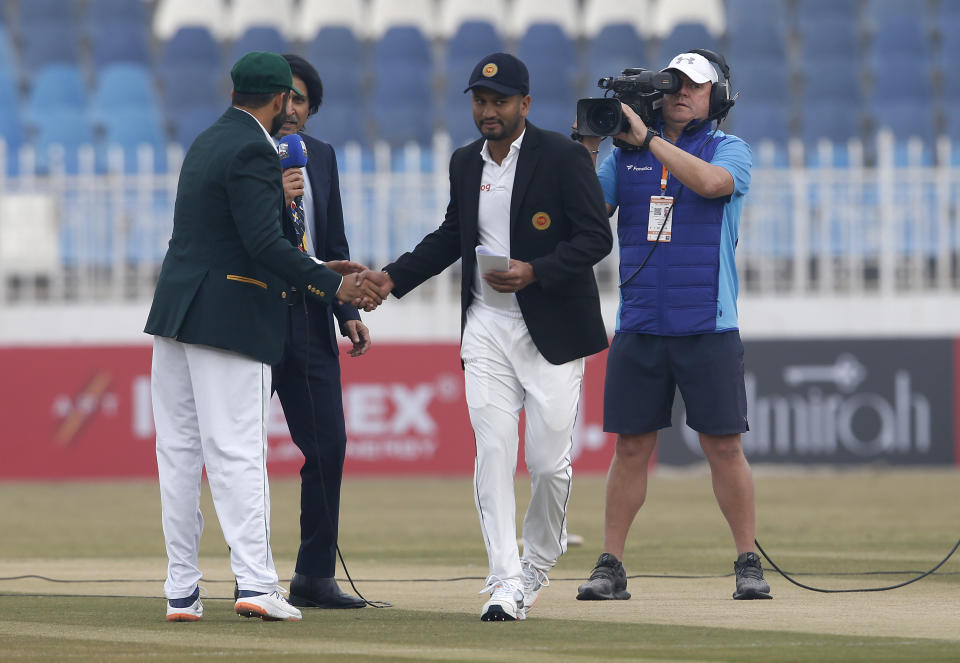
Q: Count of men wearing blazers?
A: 3